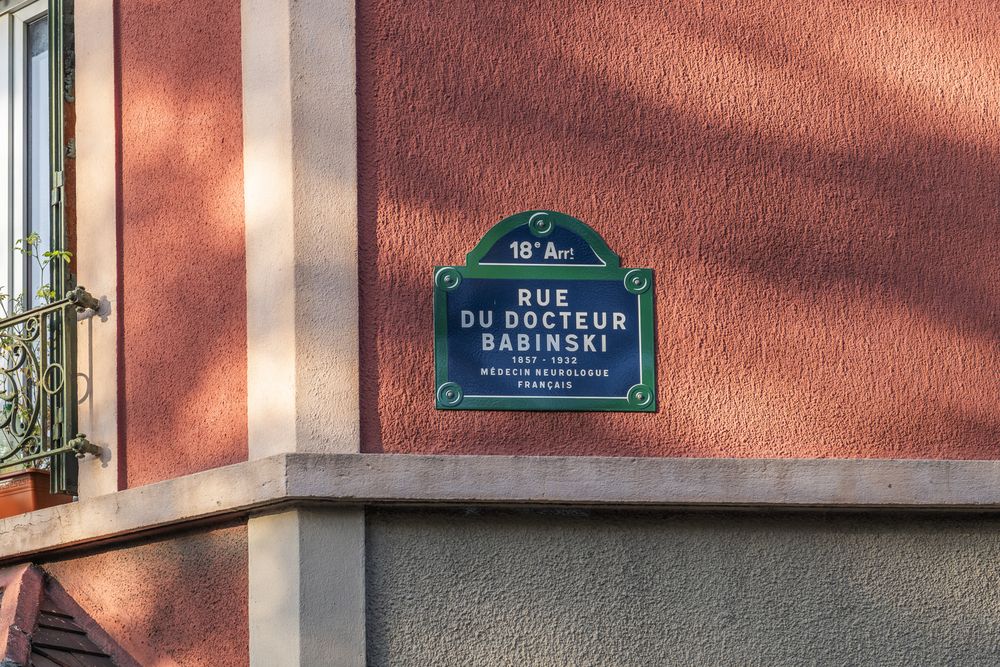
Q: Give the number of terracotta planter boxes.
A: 1